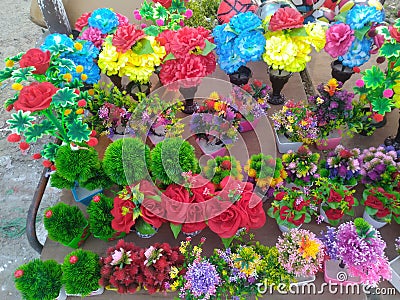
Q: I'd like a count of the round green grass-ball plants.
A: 7